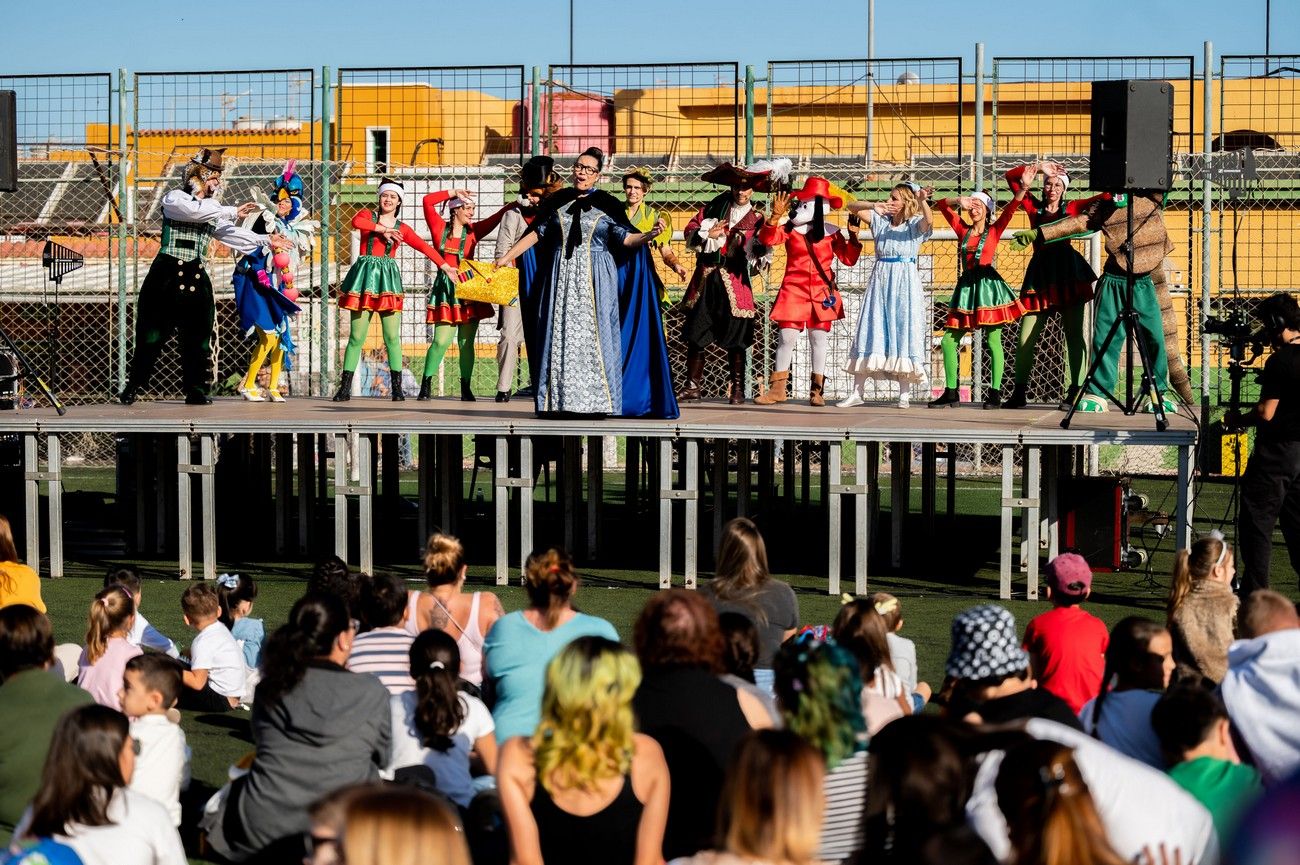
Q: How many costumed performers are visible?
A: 13